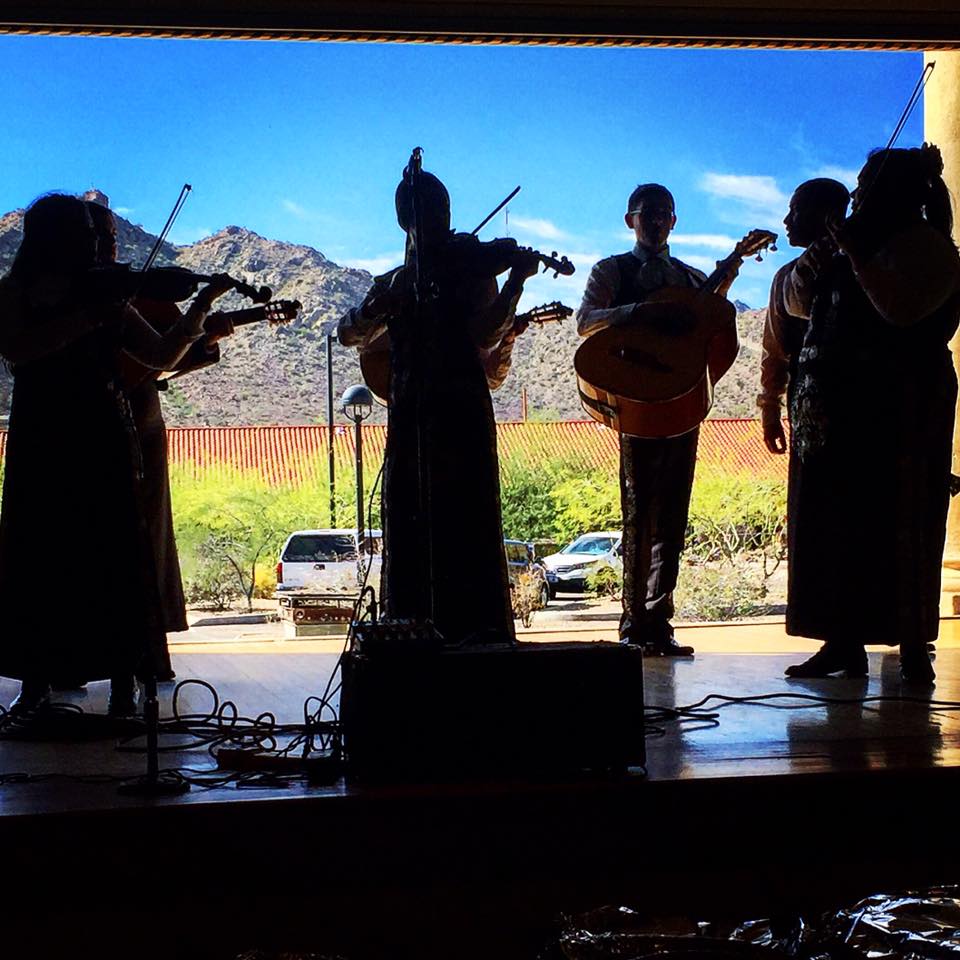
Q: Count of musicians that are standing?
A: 7